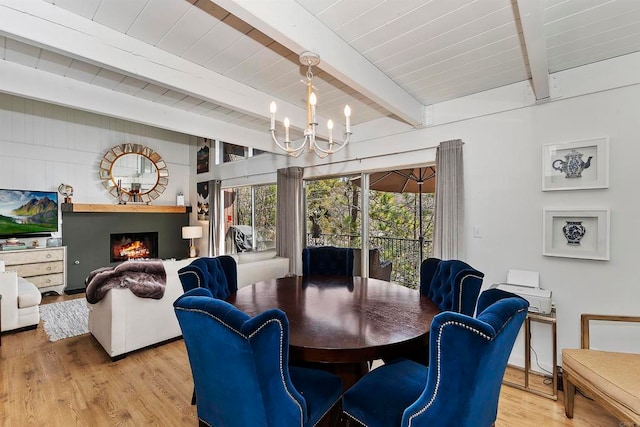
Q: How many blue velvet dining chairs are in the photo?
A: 5